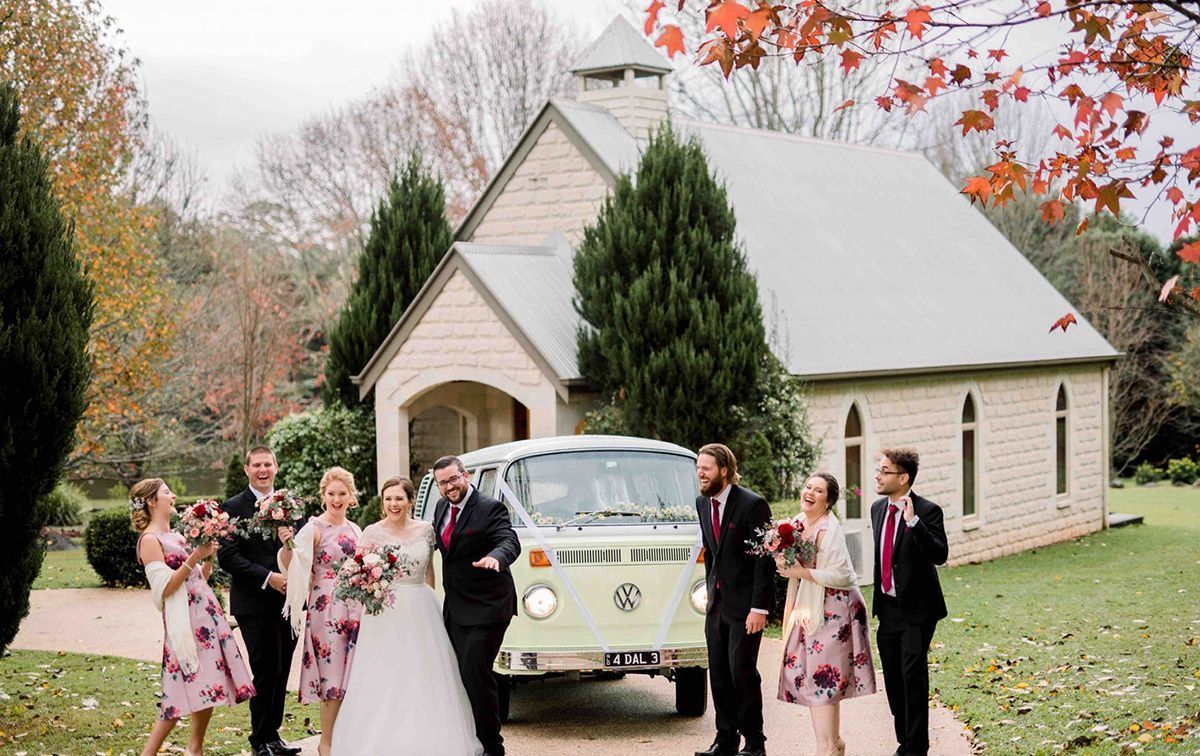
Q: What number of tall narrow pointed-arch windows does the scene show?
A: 3